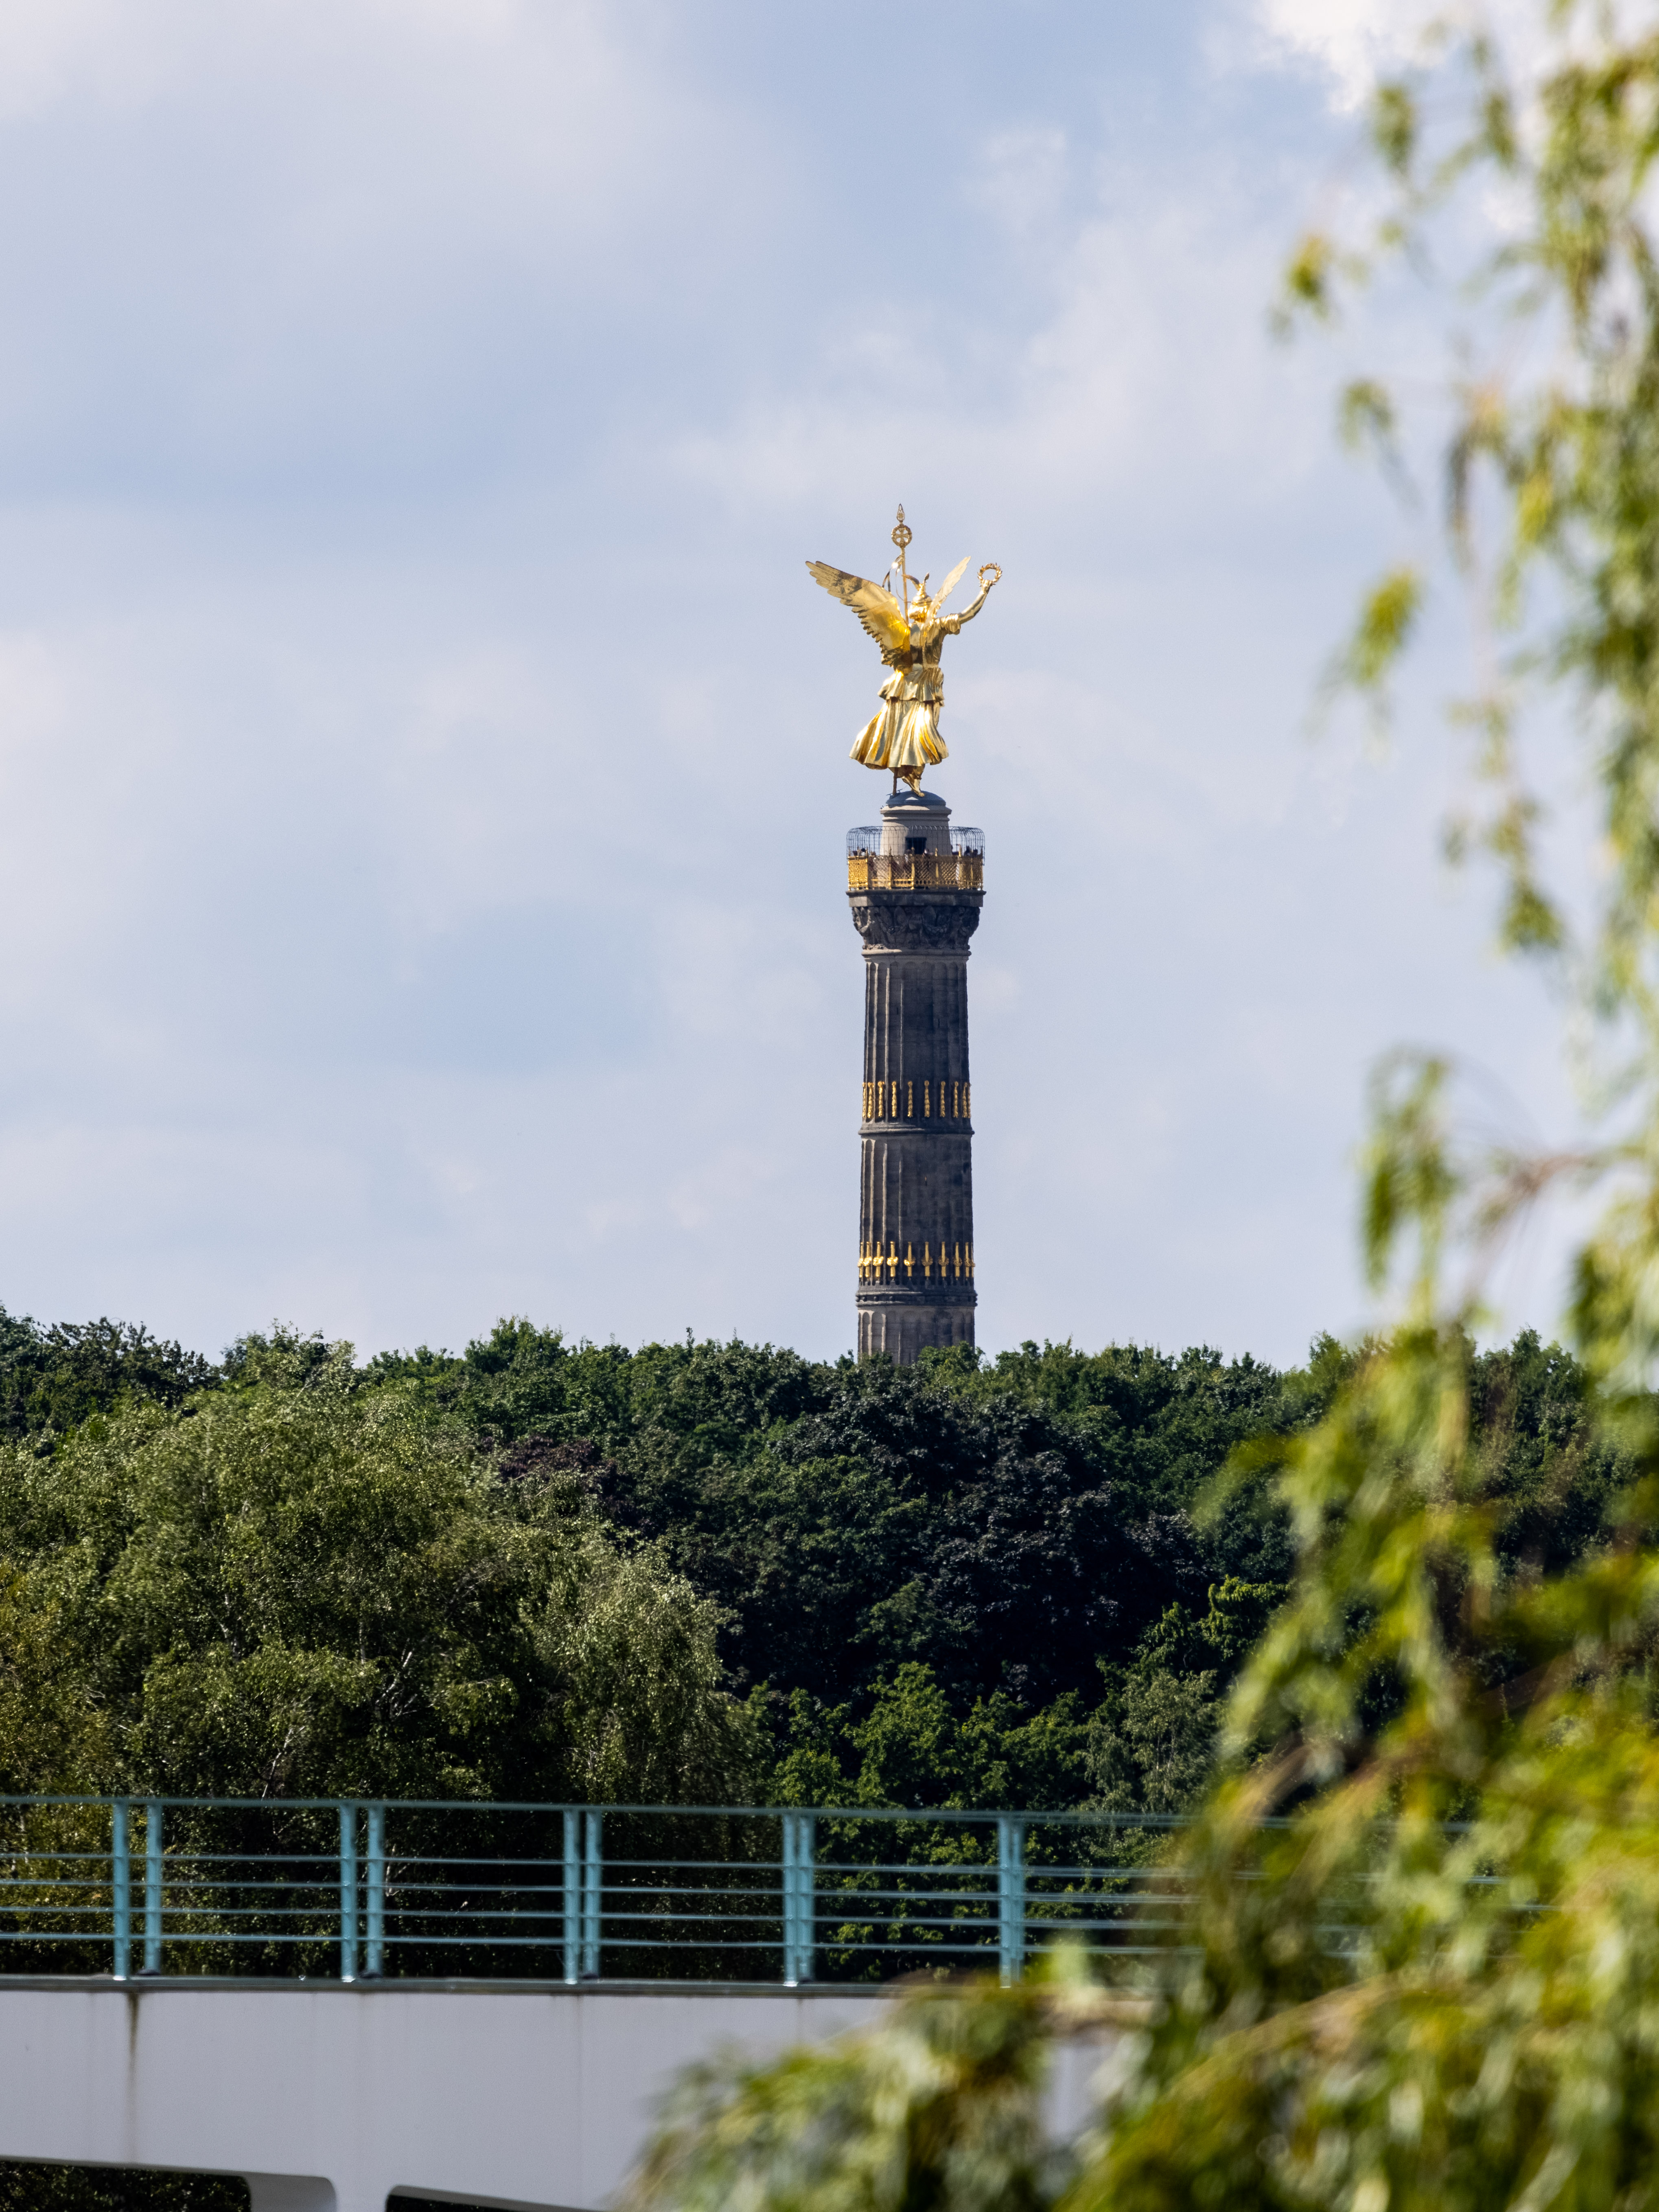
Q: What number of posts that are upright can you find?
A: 10